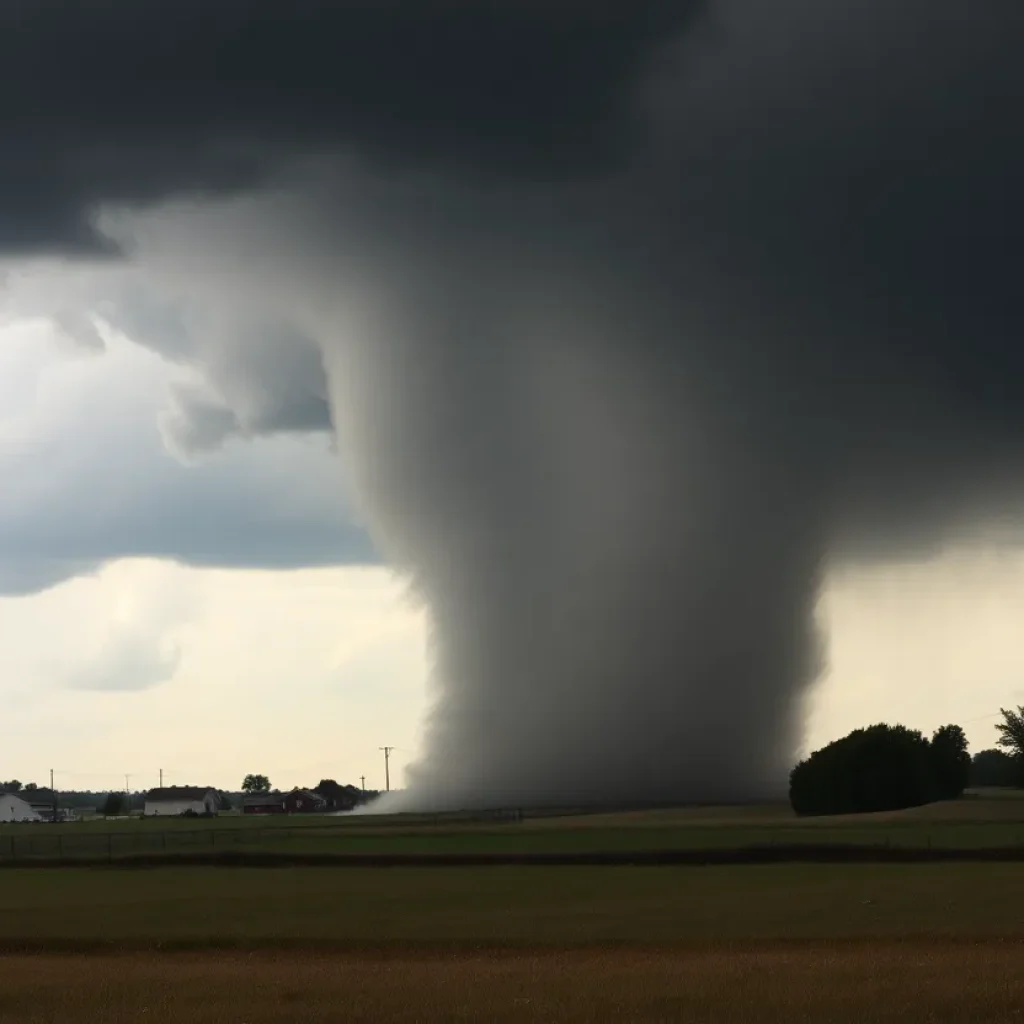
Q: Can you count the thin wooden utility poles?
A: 5